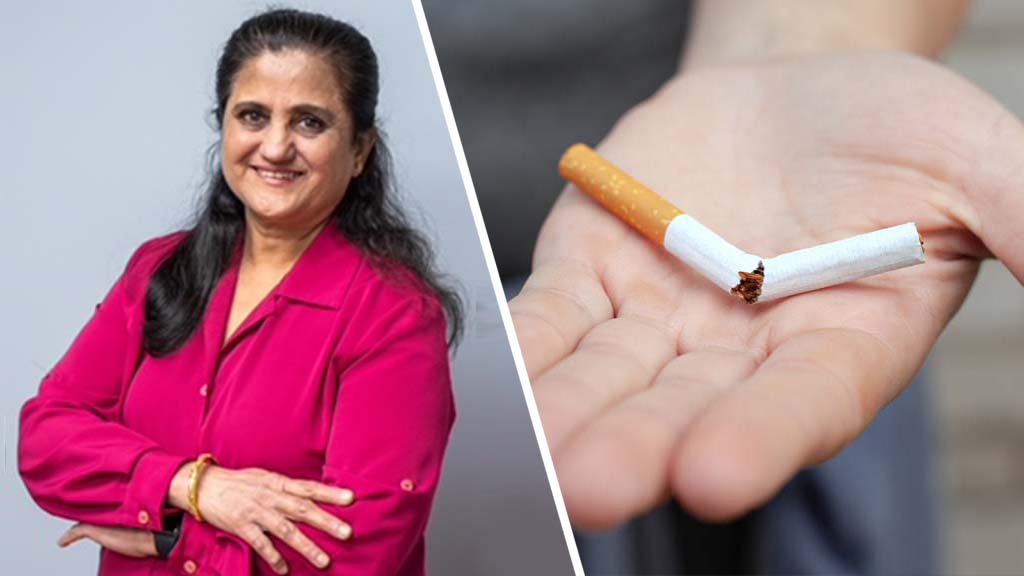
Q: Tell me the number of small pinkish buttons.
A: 4